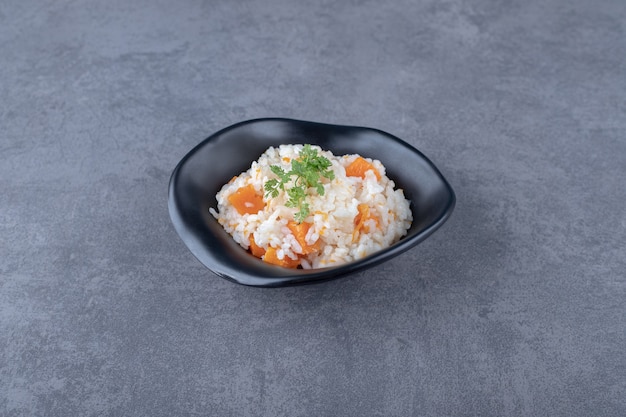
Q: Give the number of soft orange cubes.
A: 6